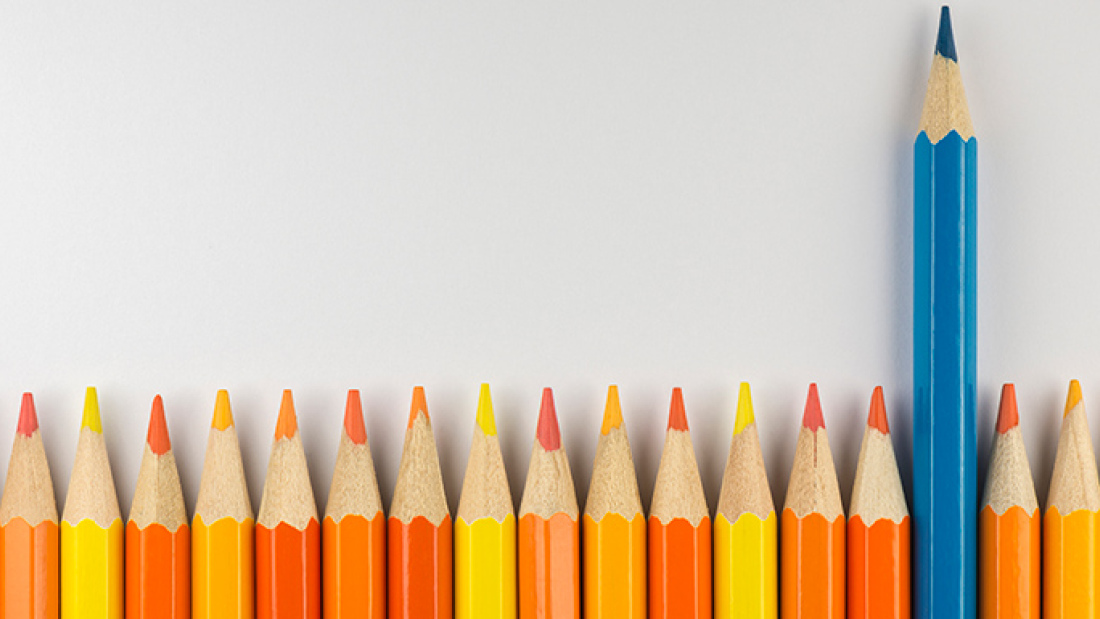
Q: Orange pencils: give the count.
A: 13